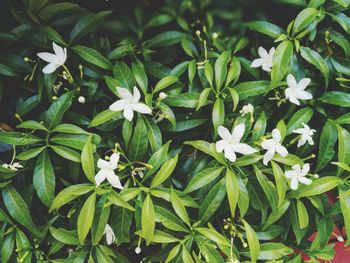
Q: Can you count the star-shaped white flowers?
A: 9